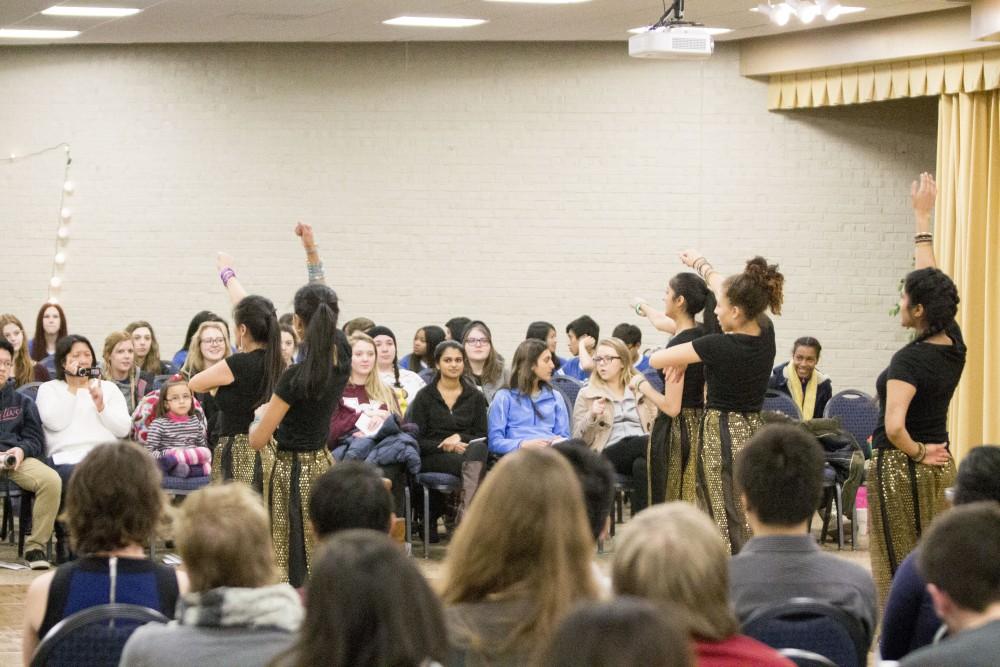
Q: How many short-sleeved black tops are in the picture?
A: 5